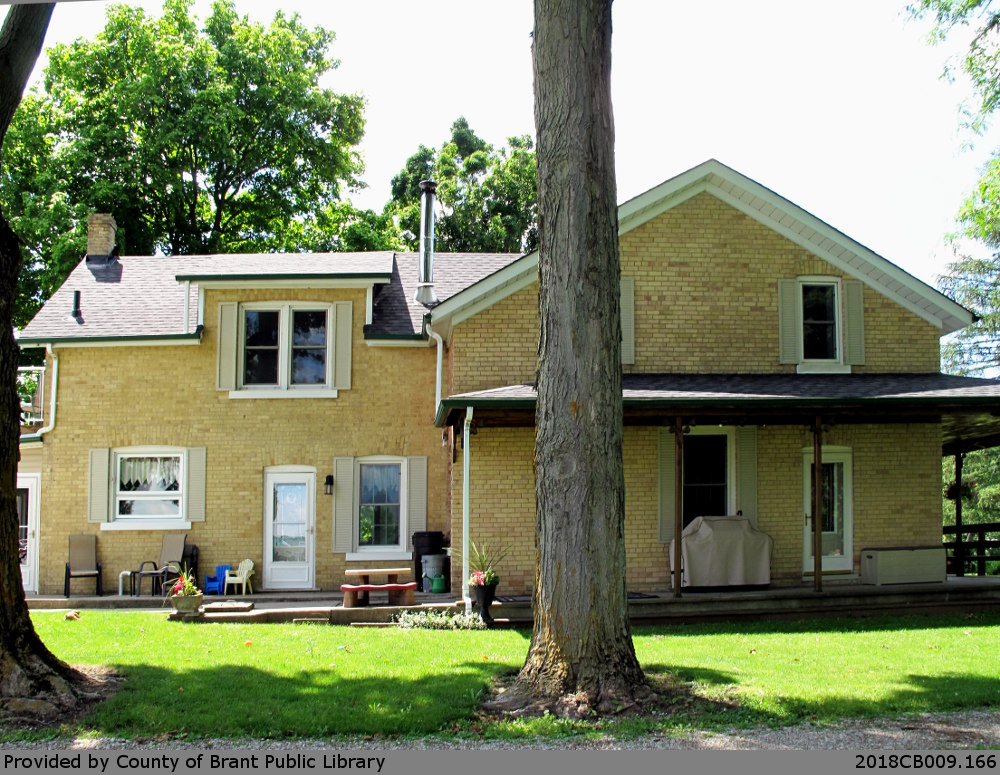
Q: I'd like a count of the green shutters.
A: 11